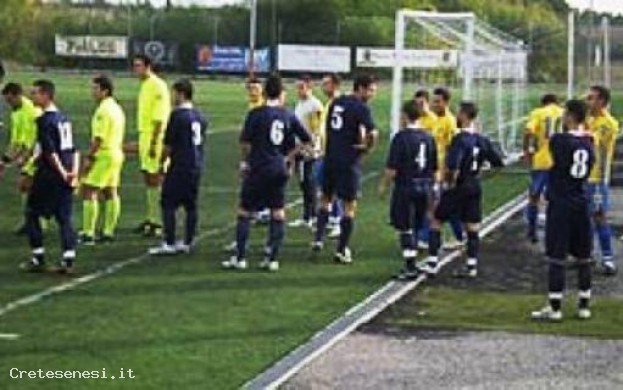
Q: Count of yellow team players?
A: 6